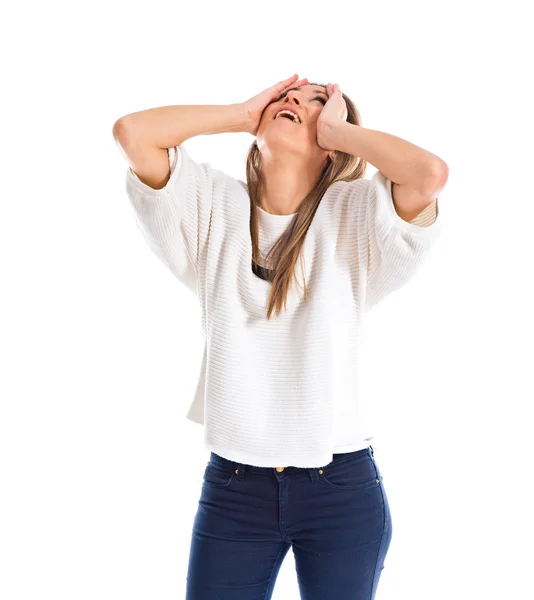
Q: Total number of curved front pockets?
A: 2